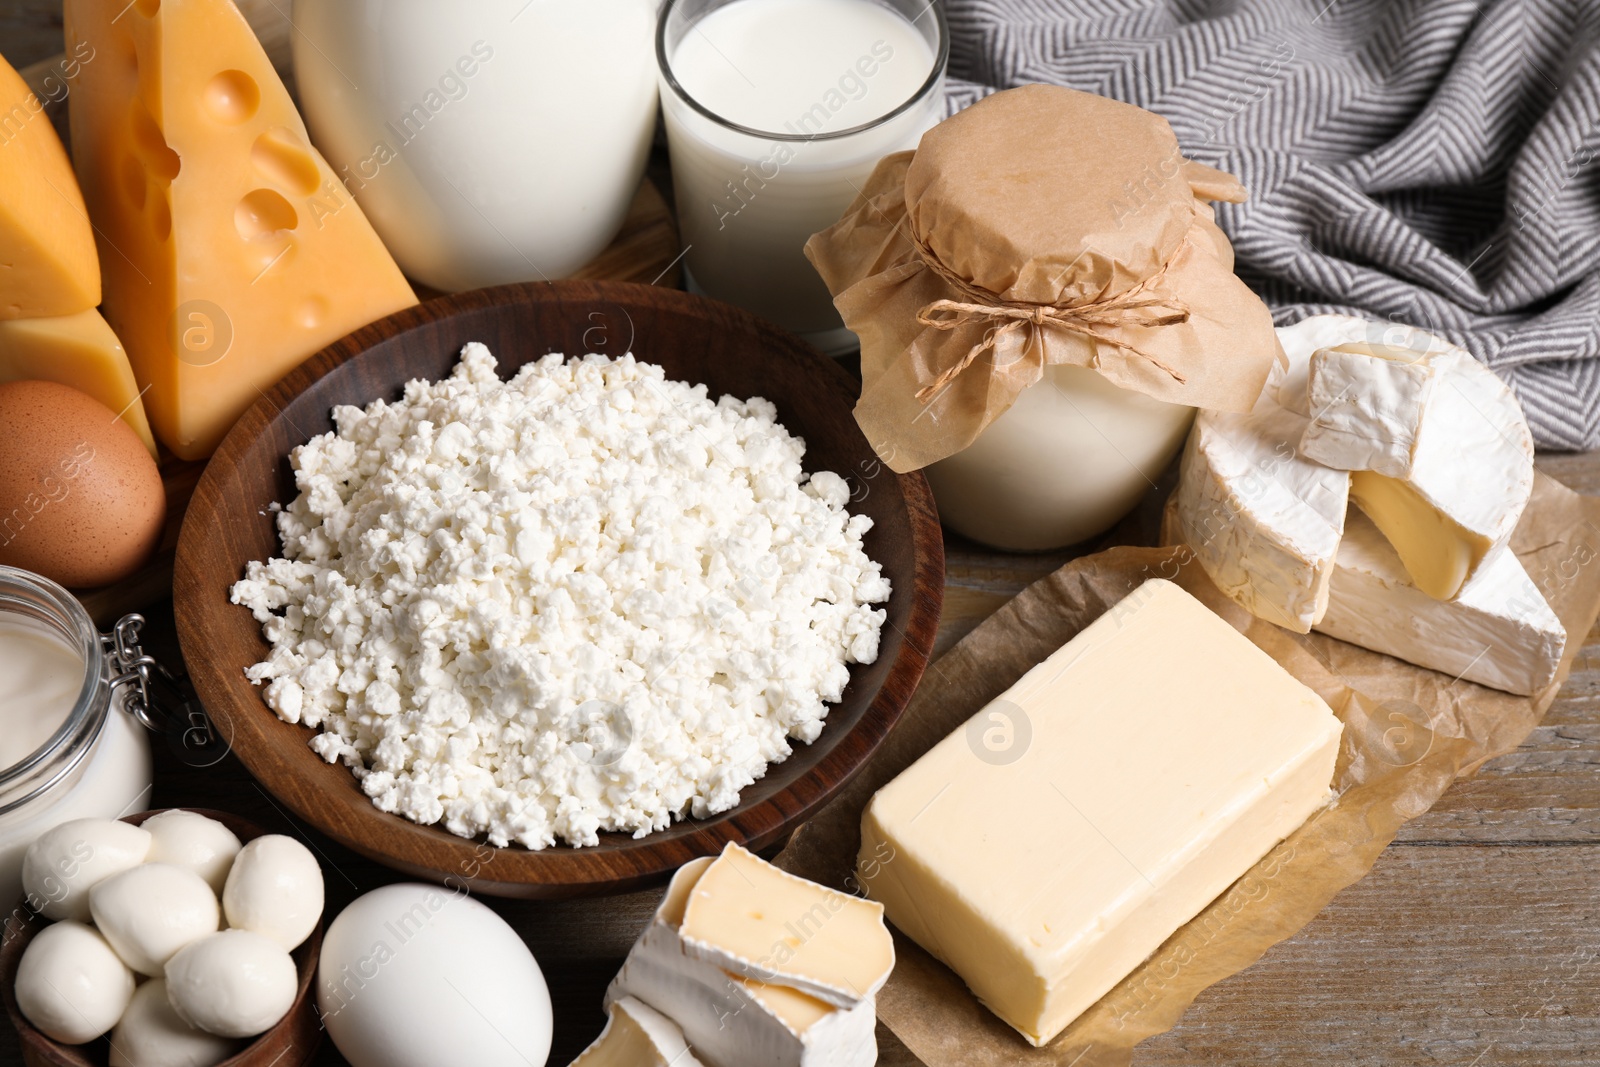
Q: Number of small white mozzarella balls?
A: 7